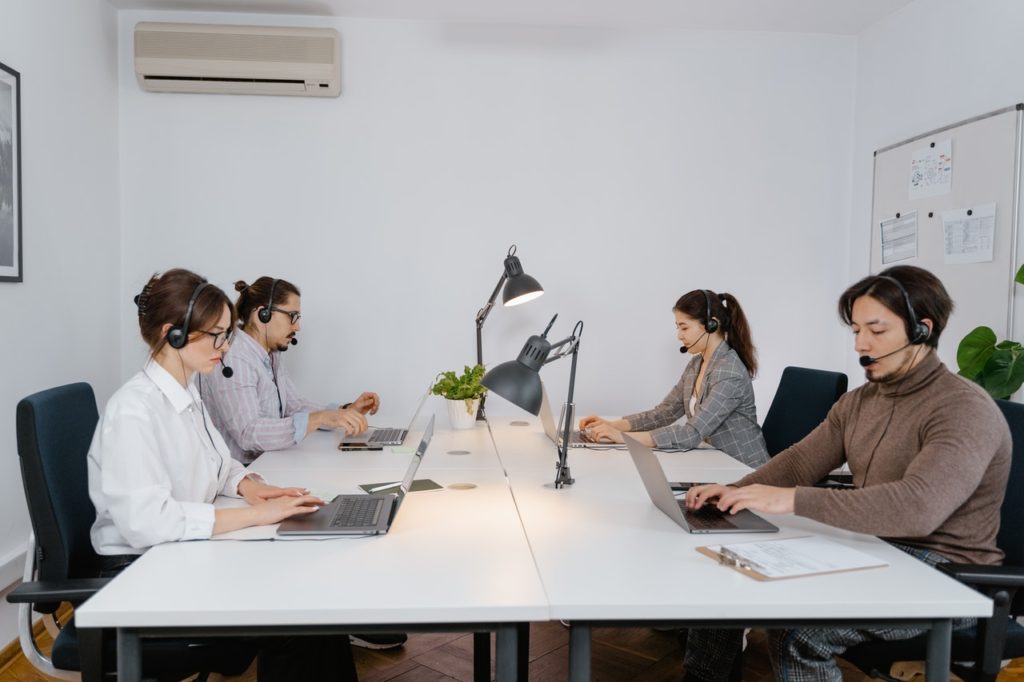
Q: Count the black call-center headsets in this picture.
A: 4